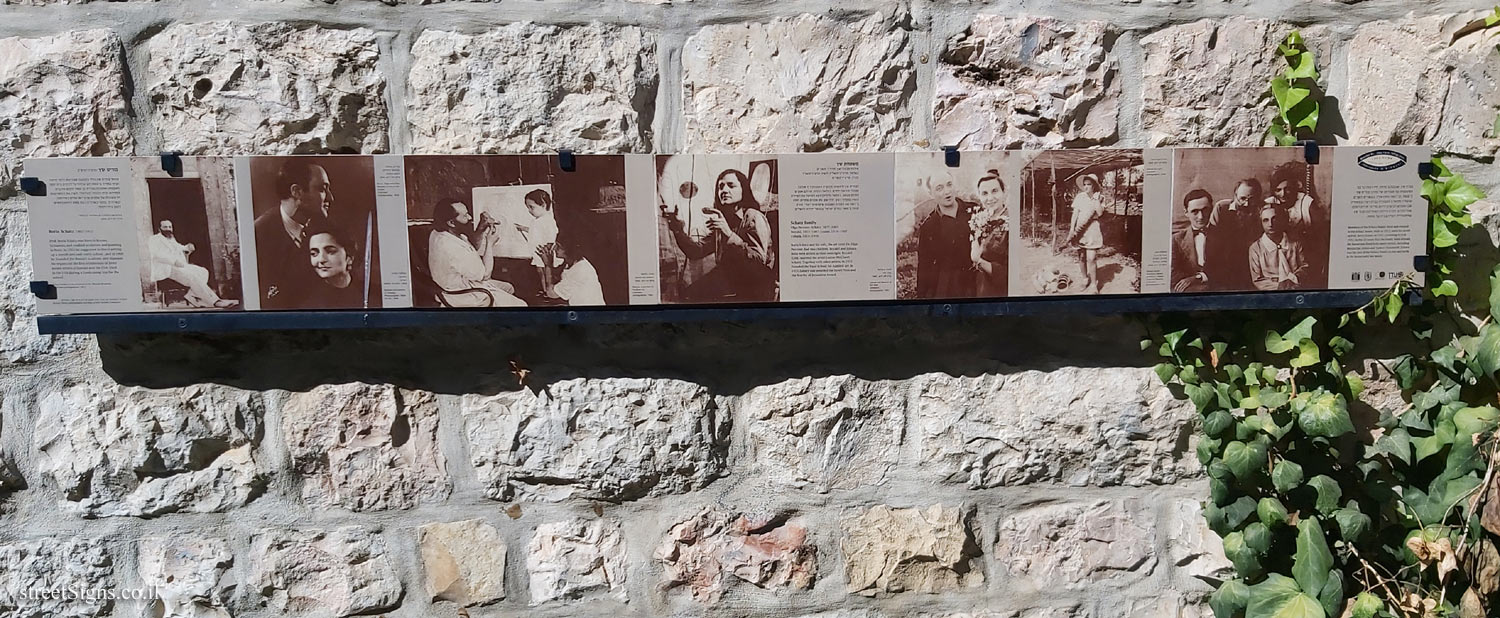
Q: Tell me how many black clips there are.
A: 8